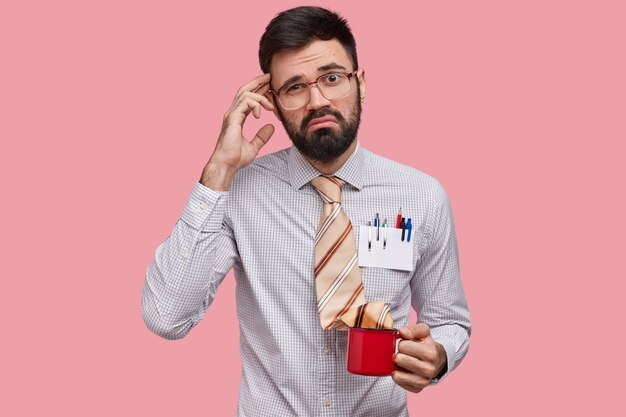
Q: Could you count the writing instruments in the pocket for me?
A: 6